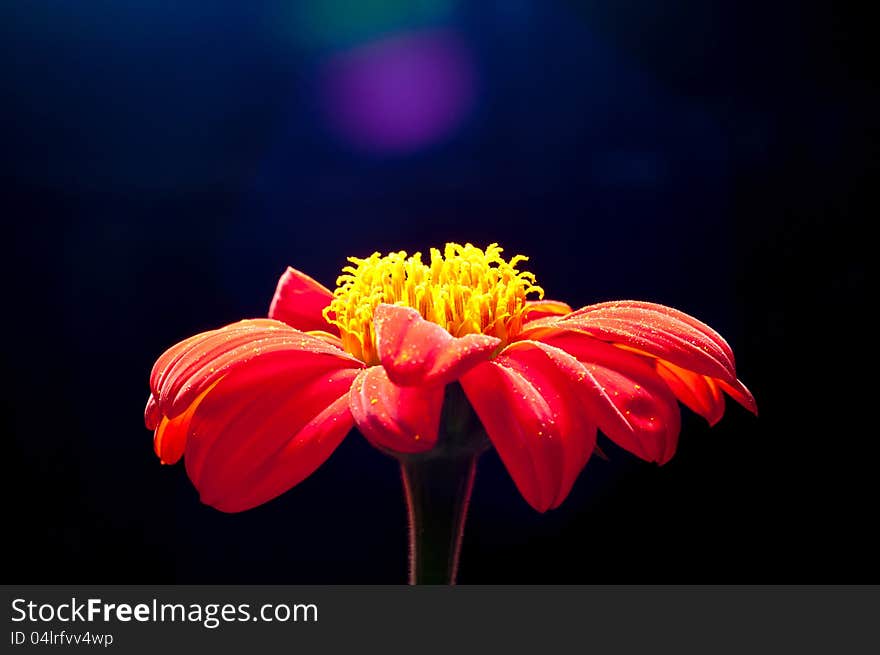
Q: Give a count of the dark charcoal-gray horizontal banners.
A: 1